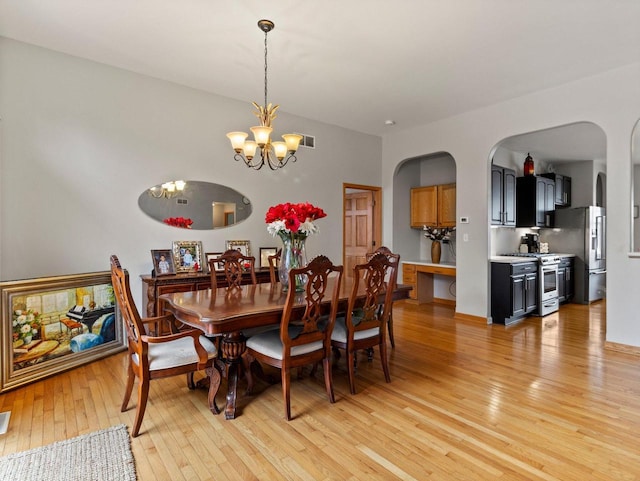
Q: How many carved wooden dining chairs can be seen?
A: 6